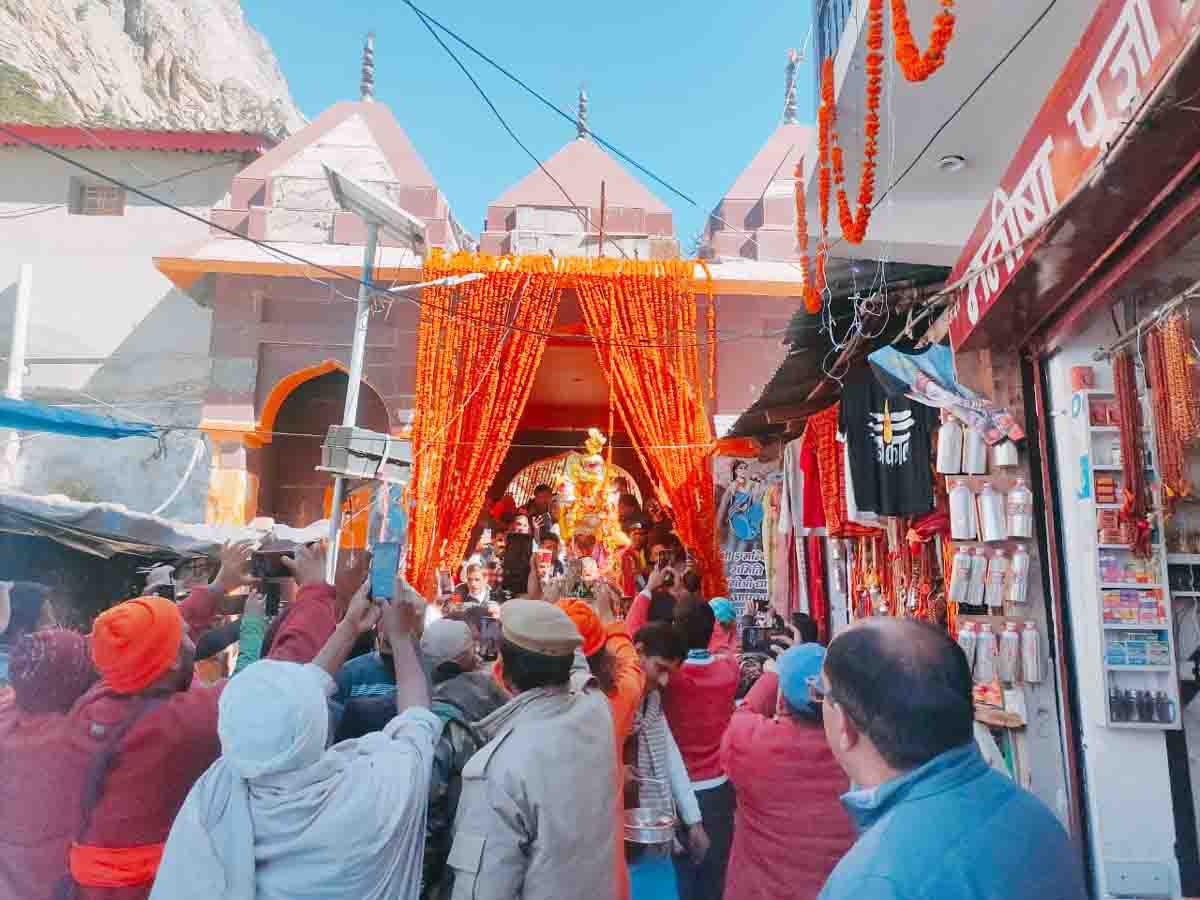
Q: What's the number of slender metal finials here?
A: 3